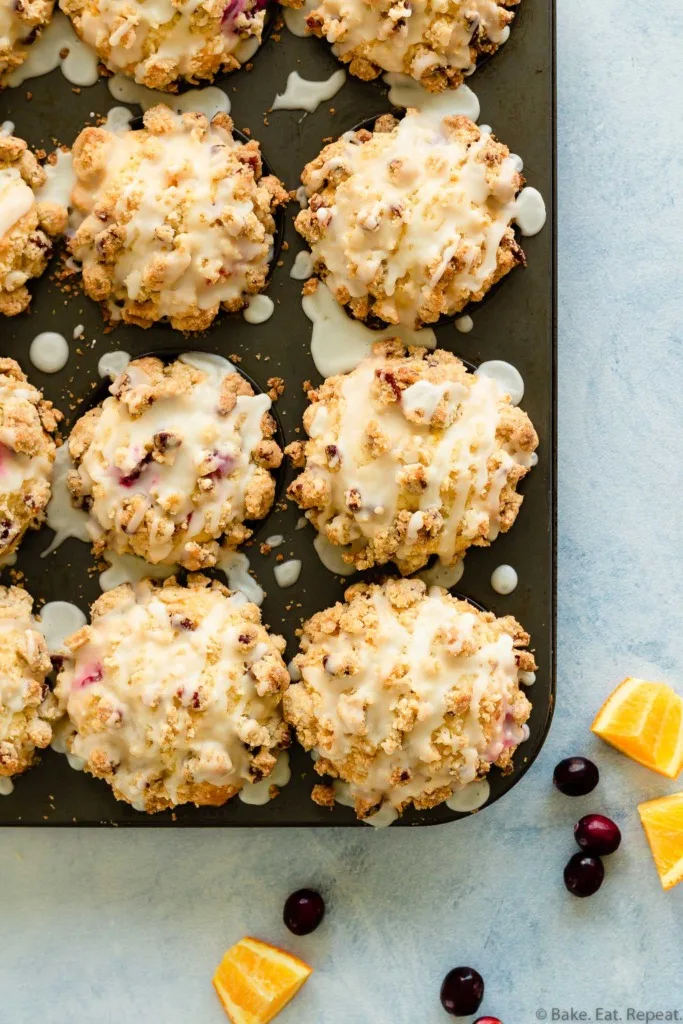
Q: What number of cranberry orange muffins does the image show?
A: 12